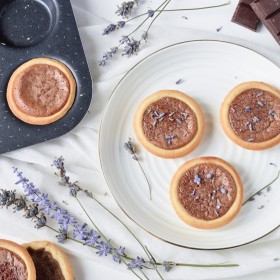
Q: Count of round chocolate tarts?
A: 6